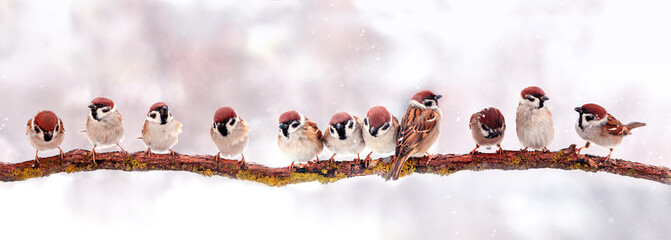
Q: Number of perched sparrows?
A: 11